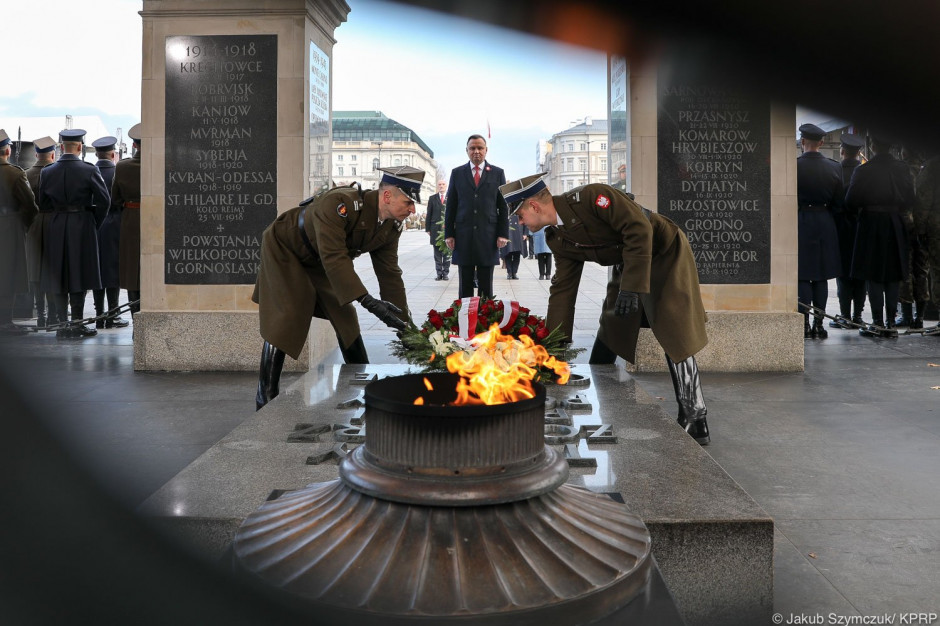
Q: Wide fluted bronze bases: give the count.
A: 1